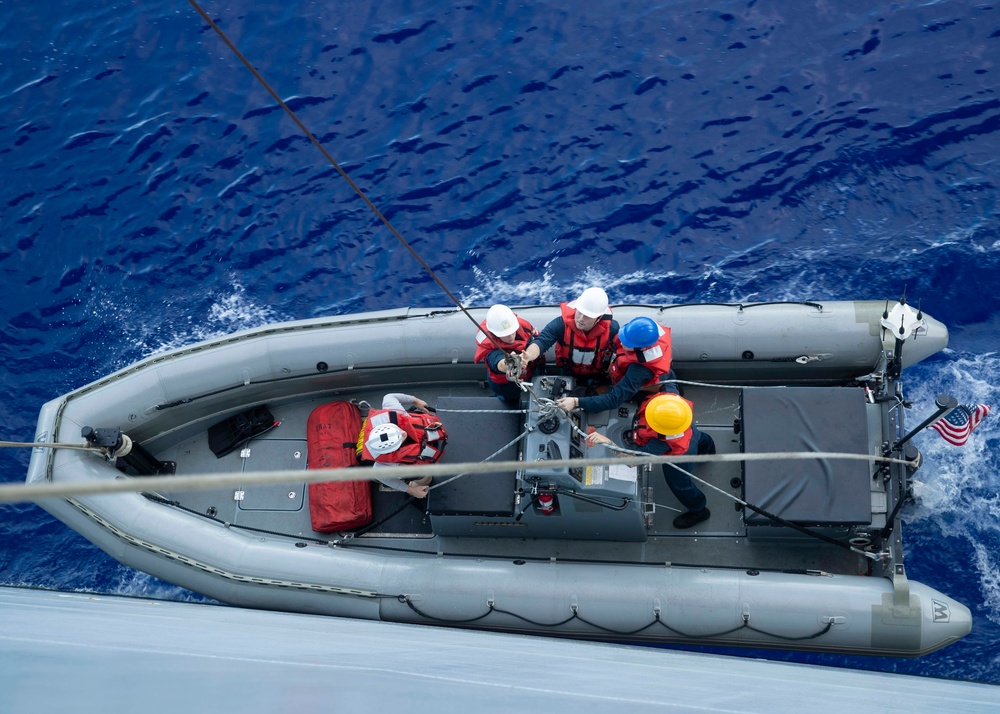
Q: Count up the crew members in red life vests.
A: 5